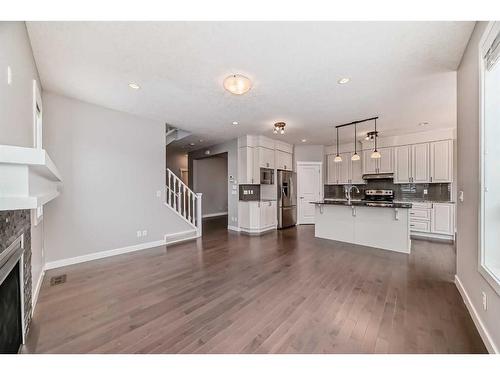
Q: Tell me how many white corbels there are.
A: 3